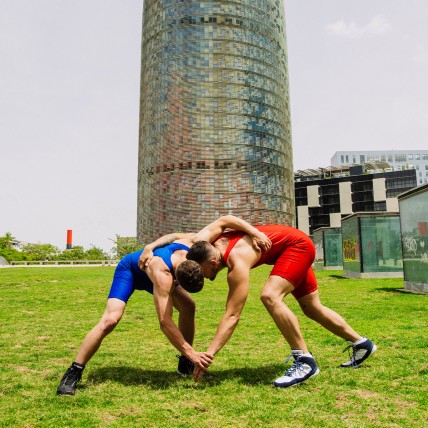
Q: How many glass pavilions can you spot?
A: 3